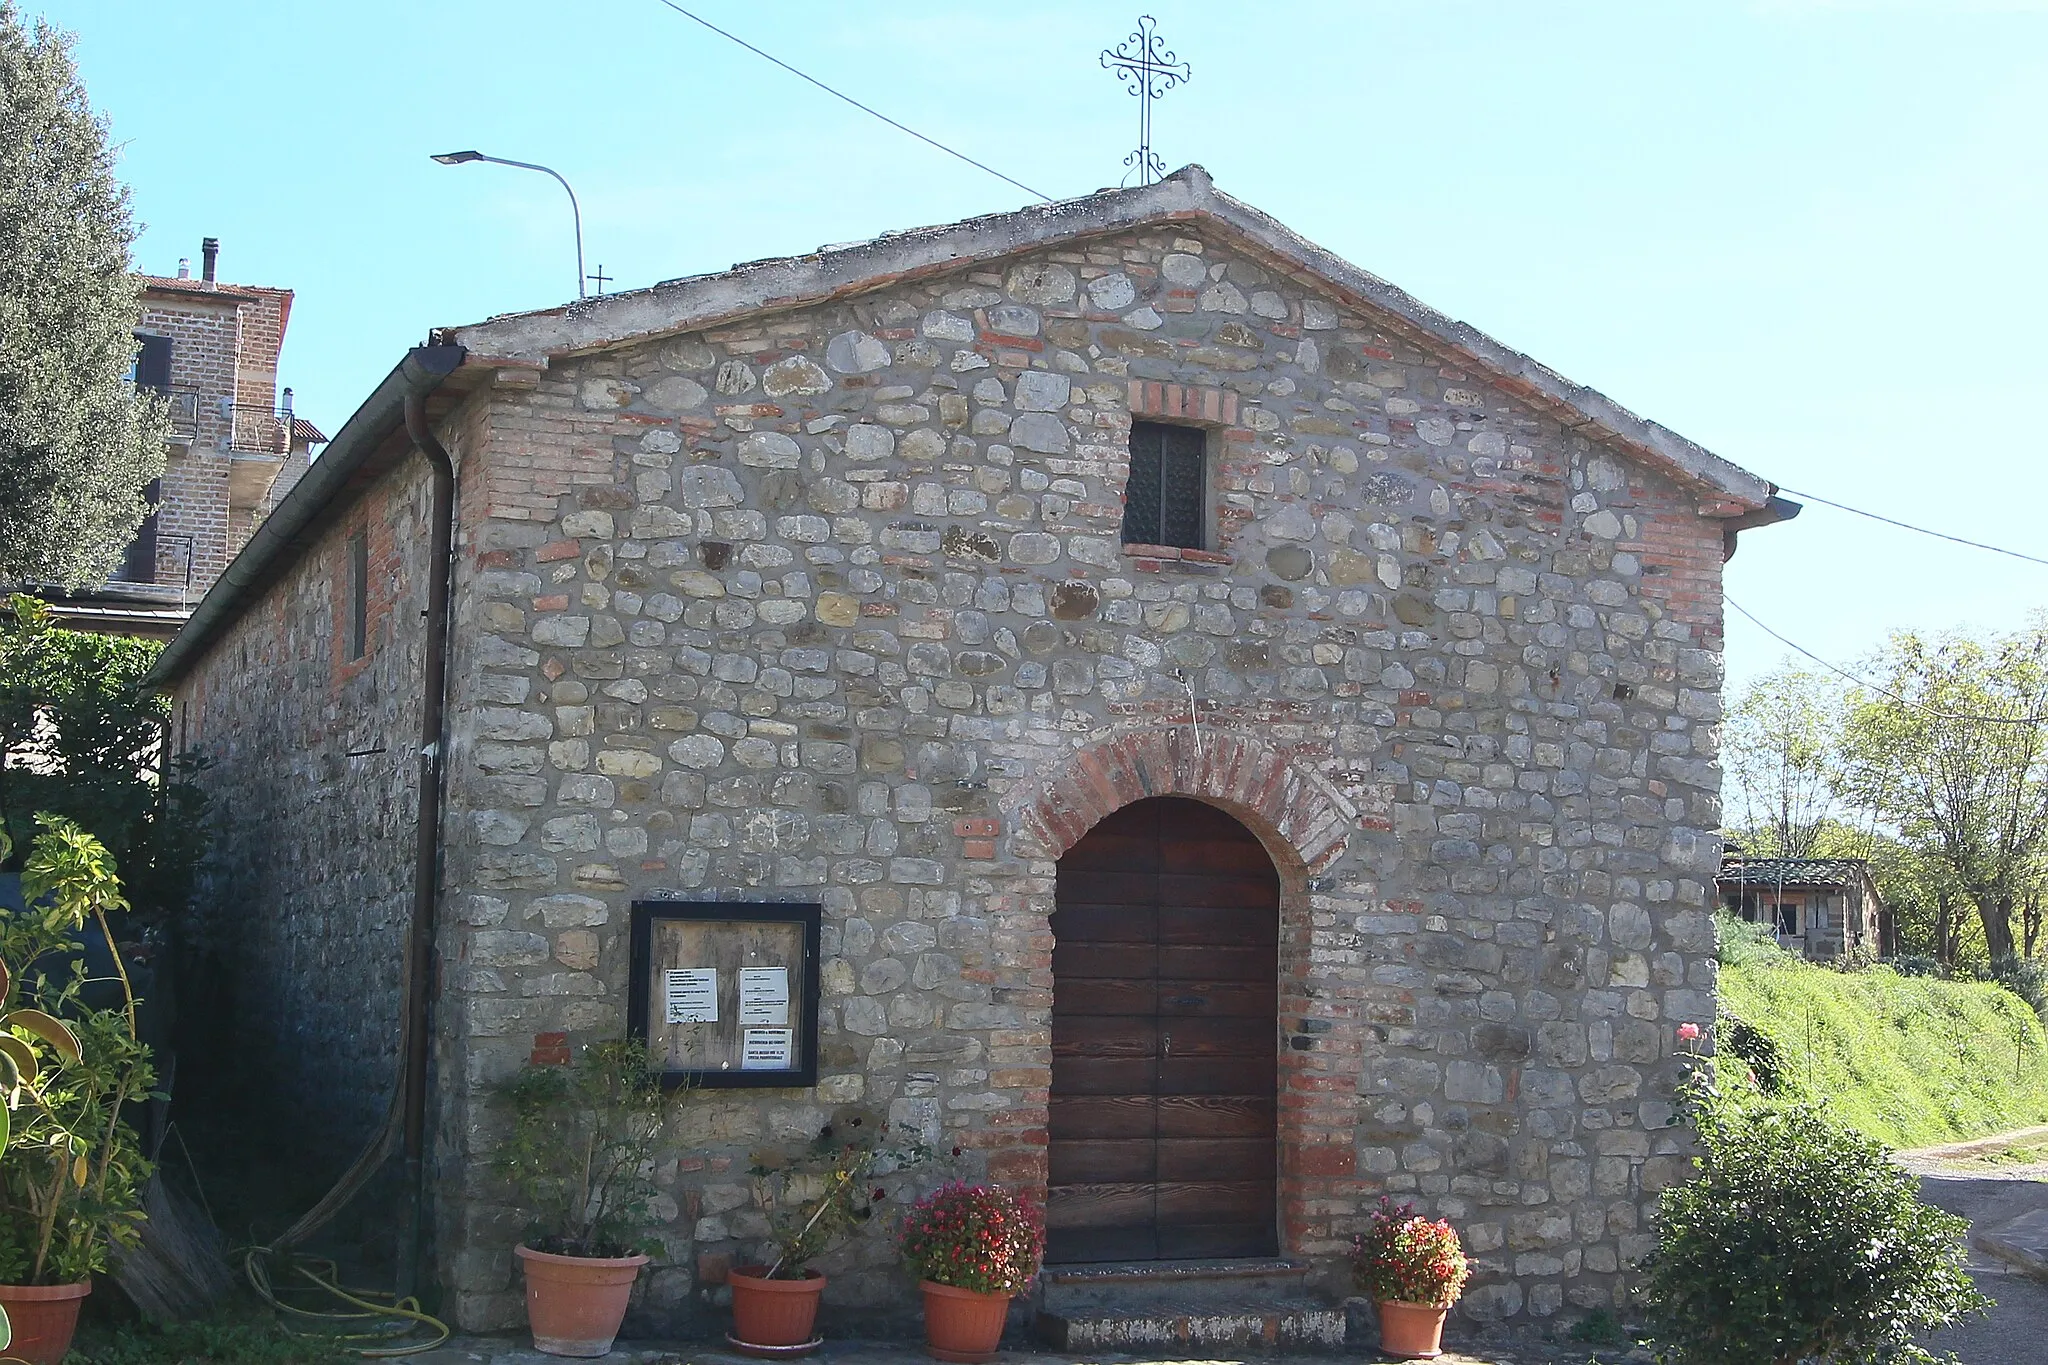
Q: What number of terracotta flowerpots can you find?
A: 5